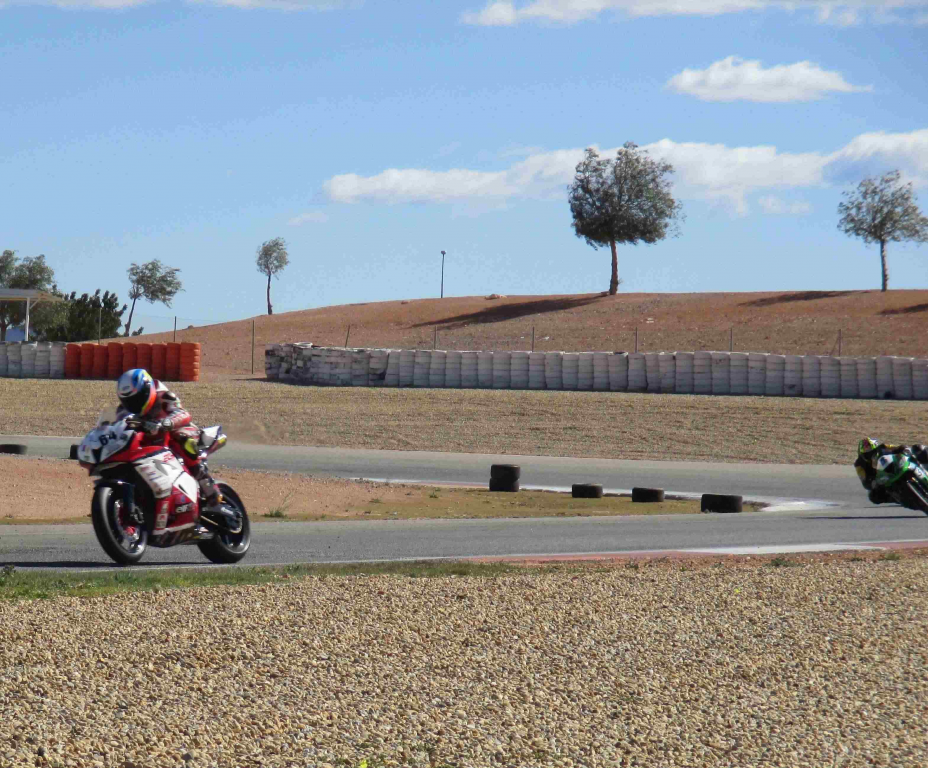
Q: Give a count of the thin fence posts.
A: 9